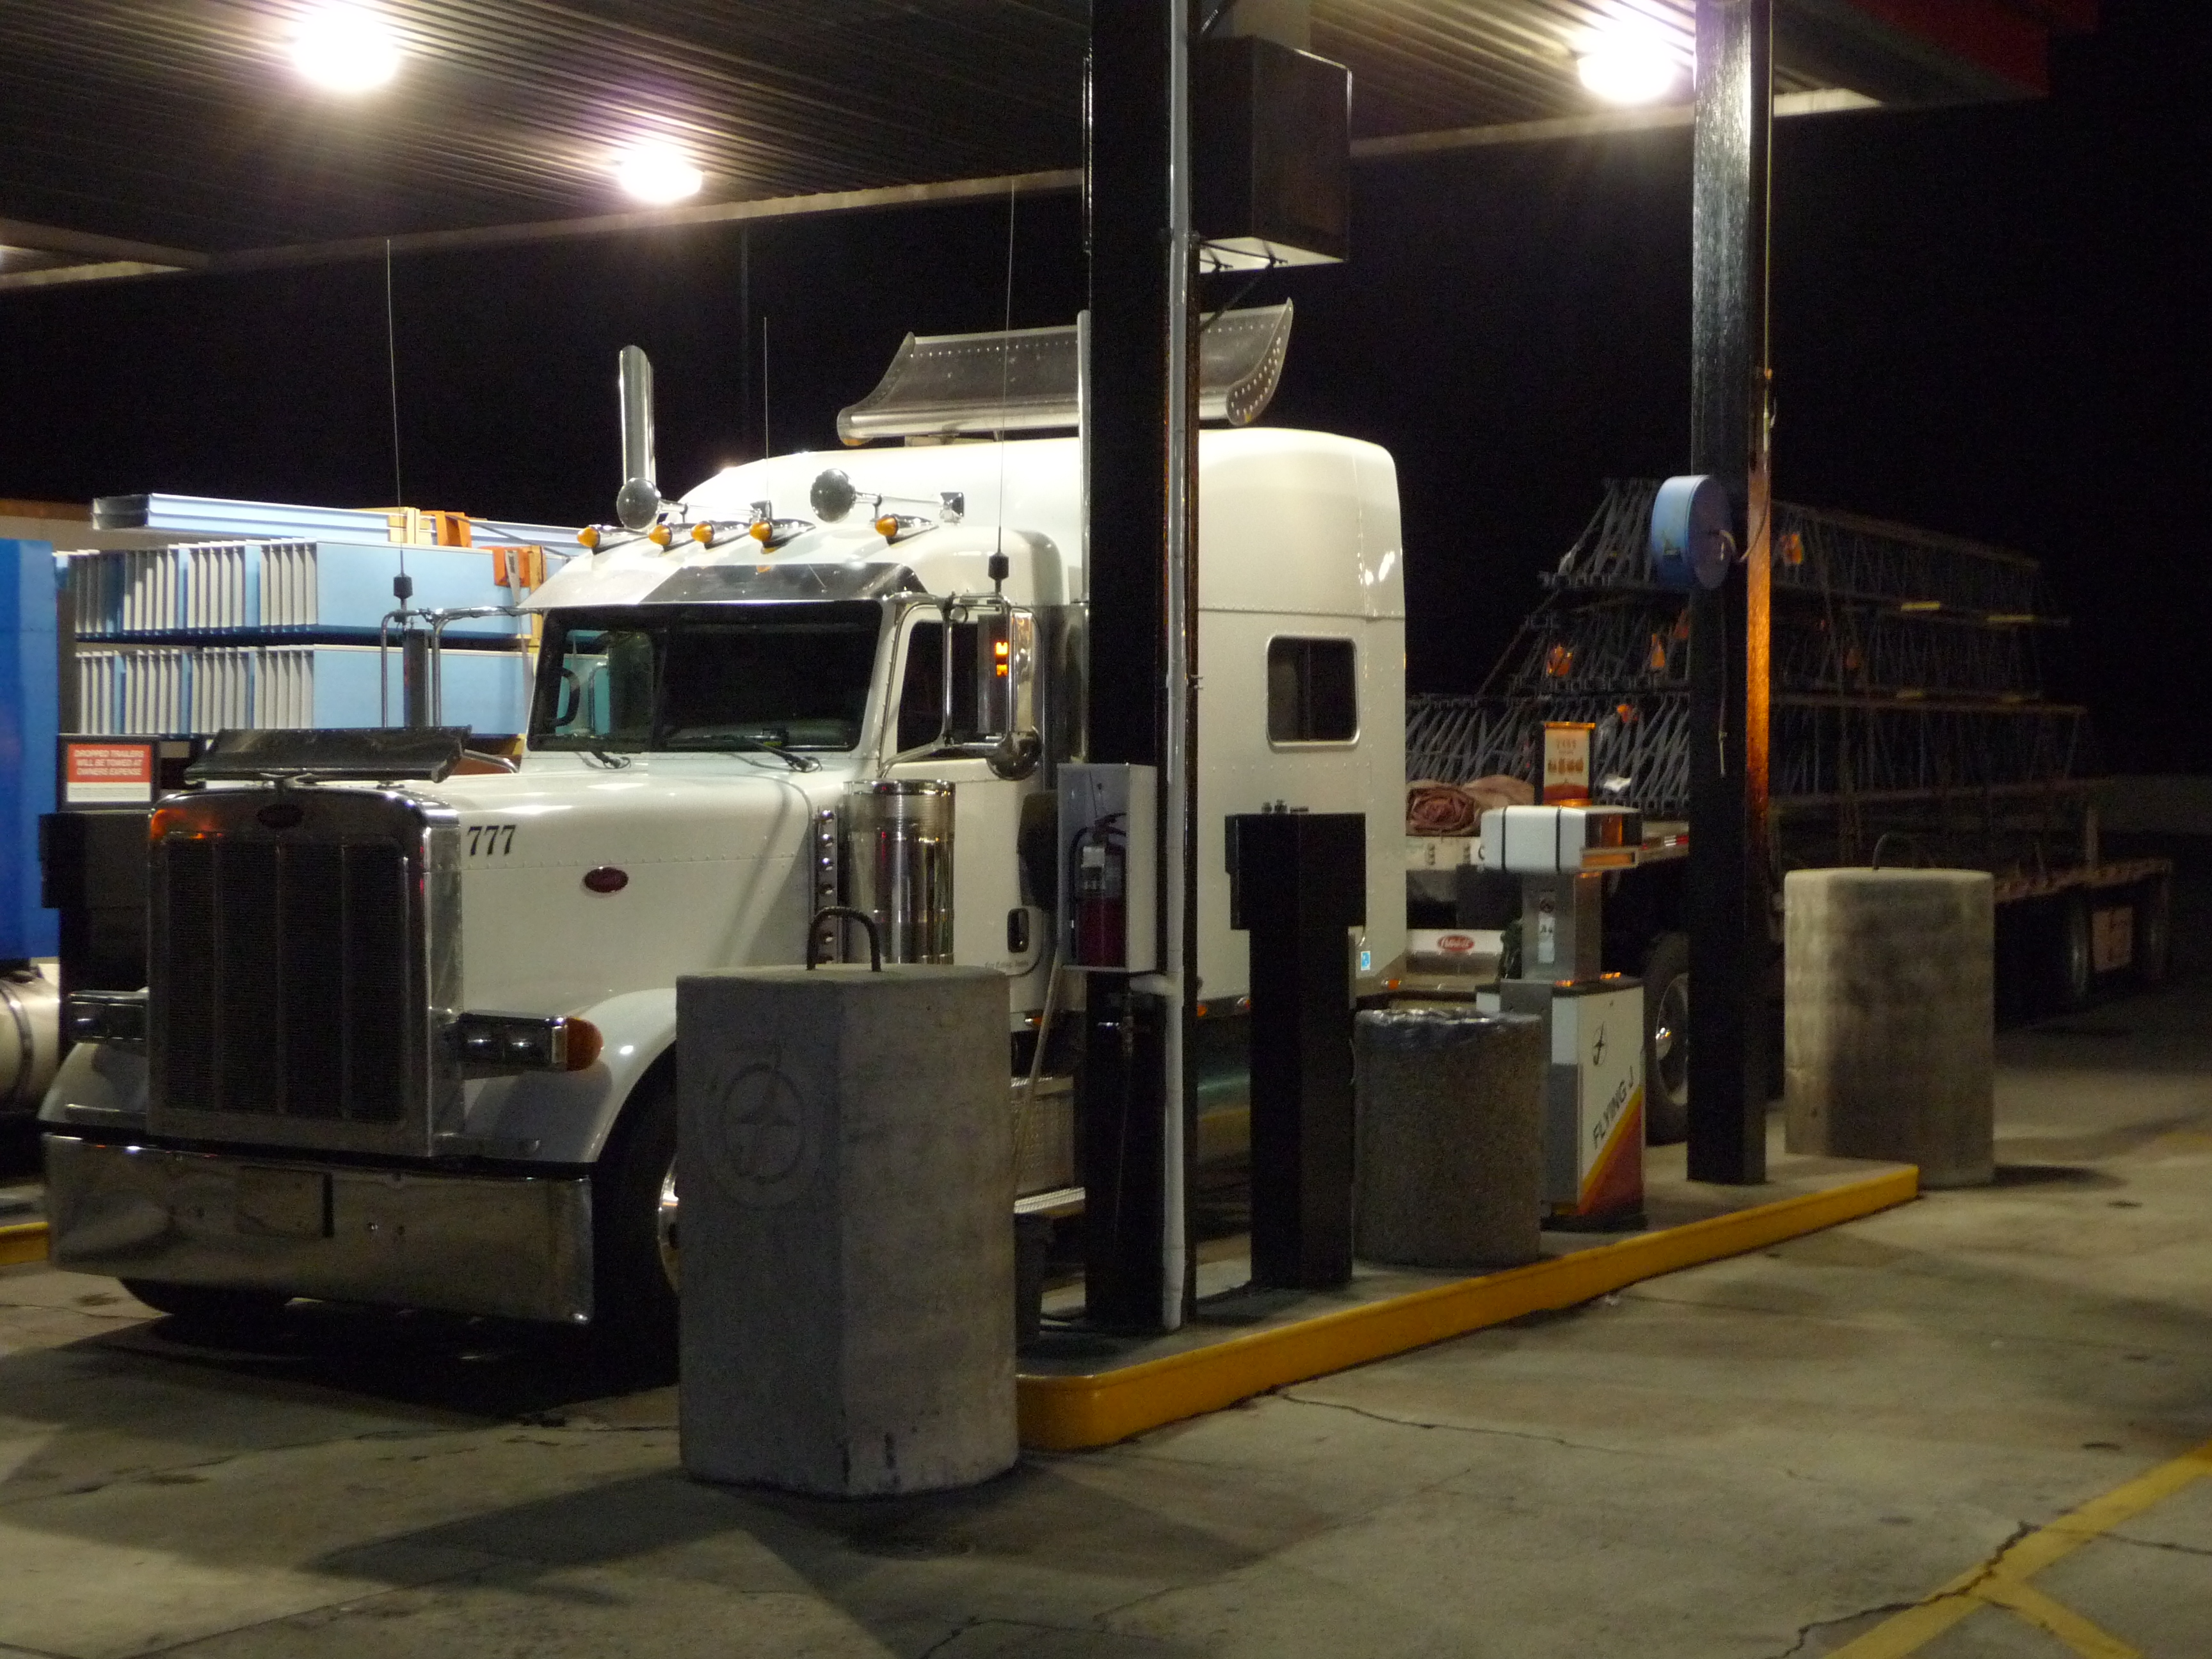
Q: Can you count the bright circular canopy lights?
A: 3